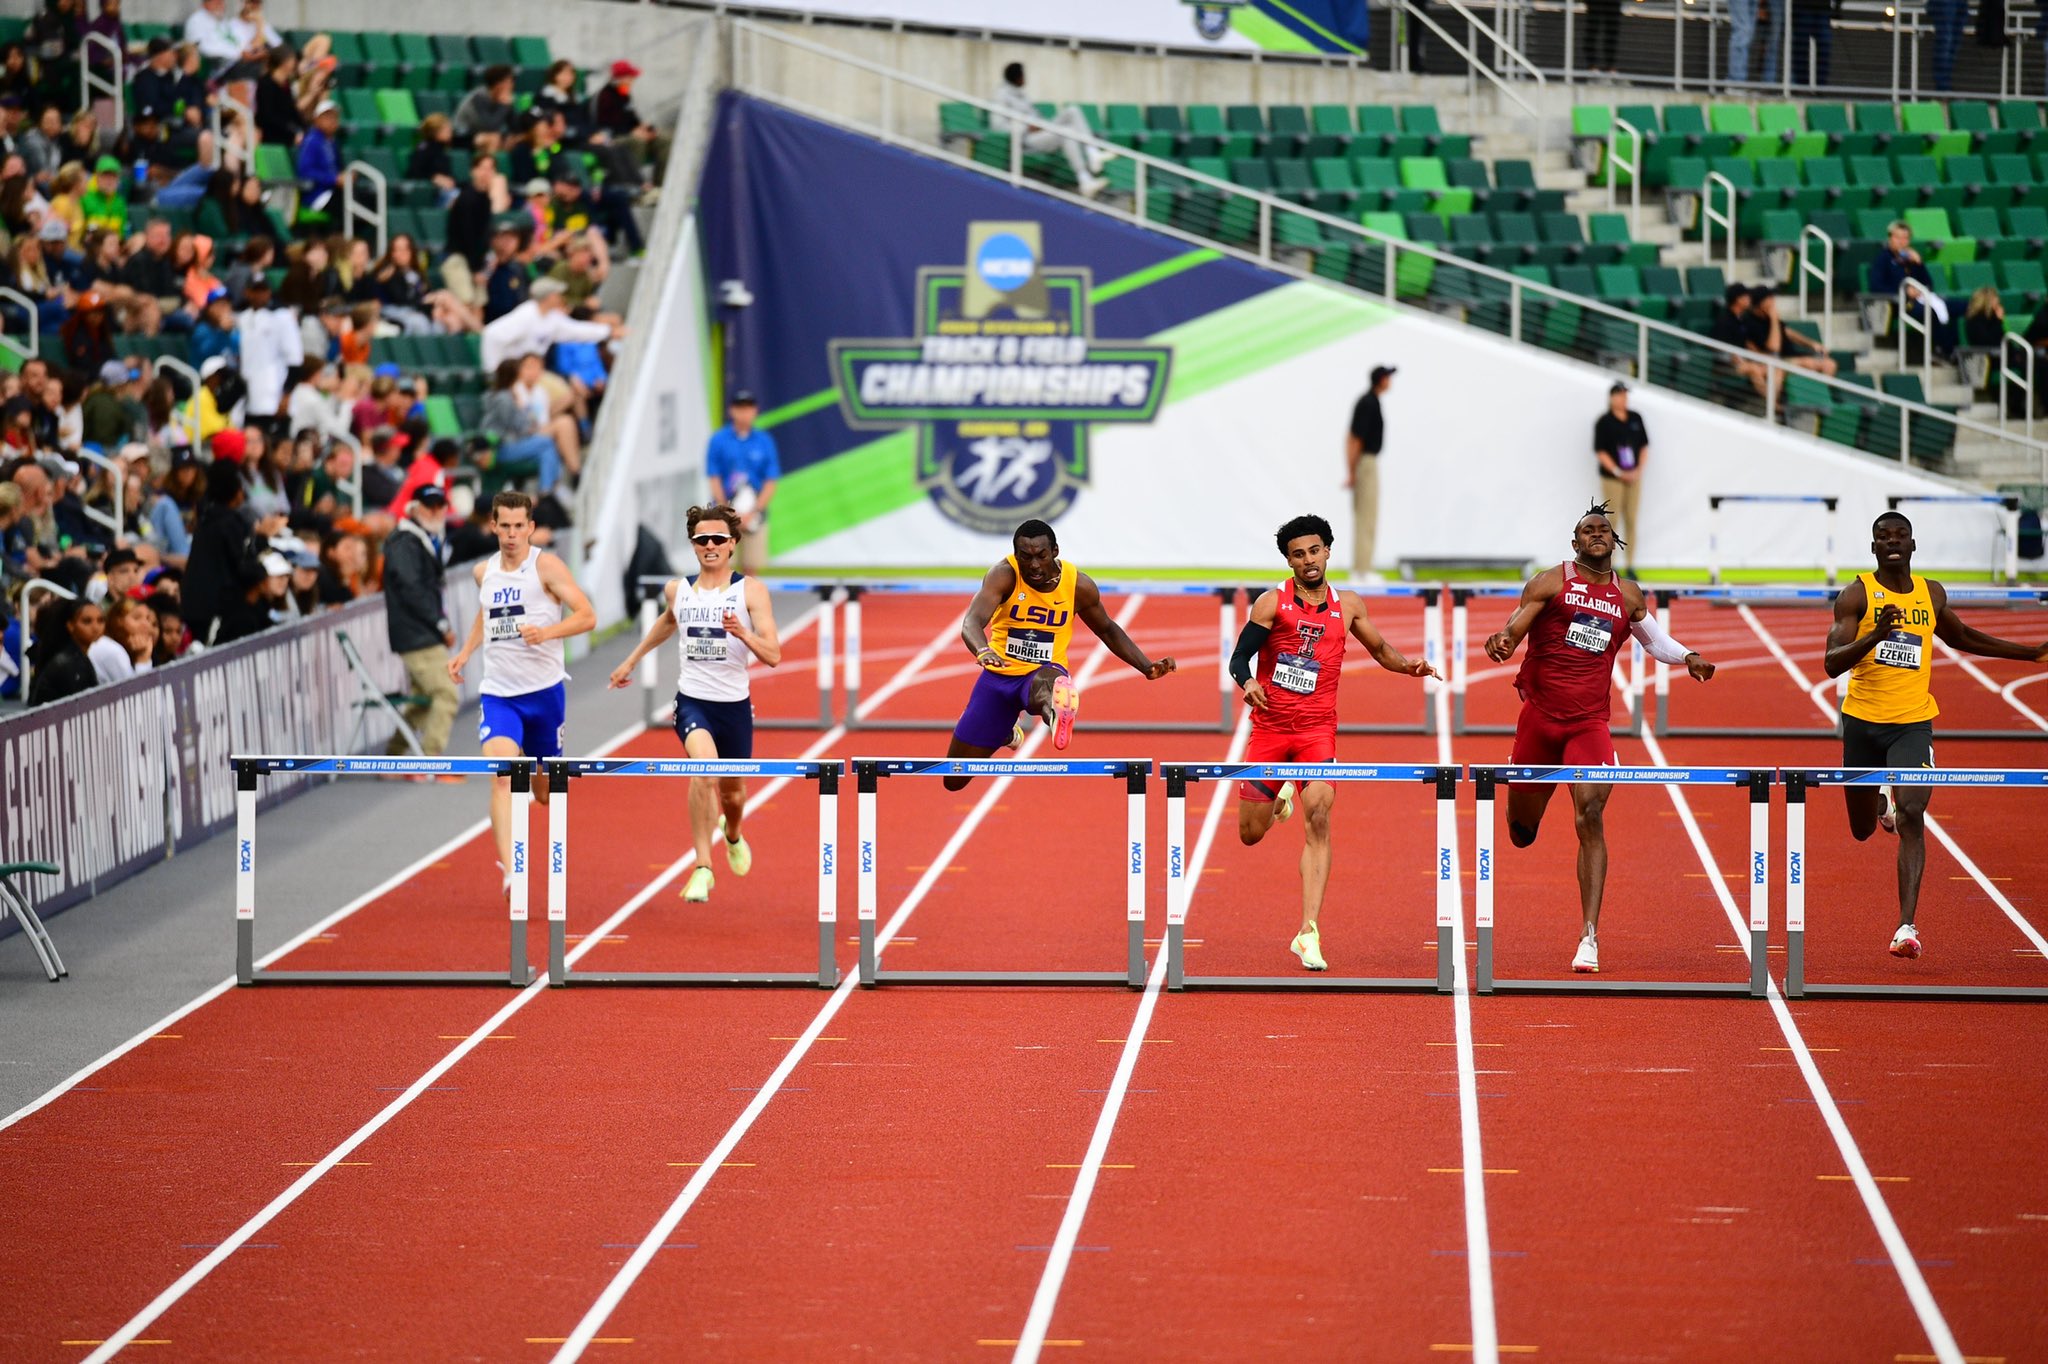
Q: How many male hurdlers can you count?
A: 6